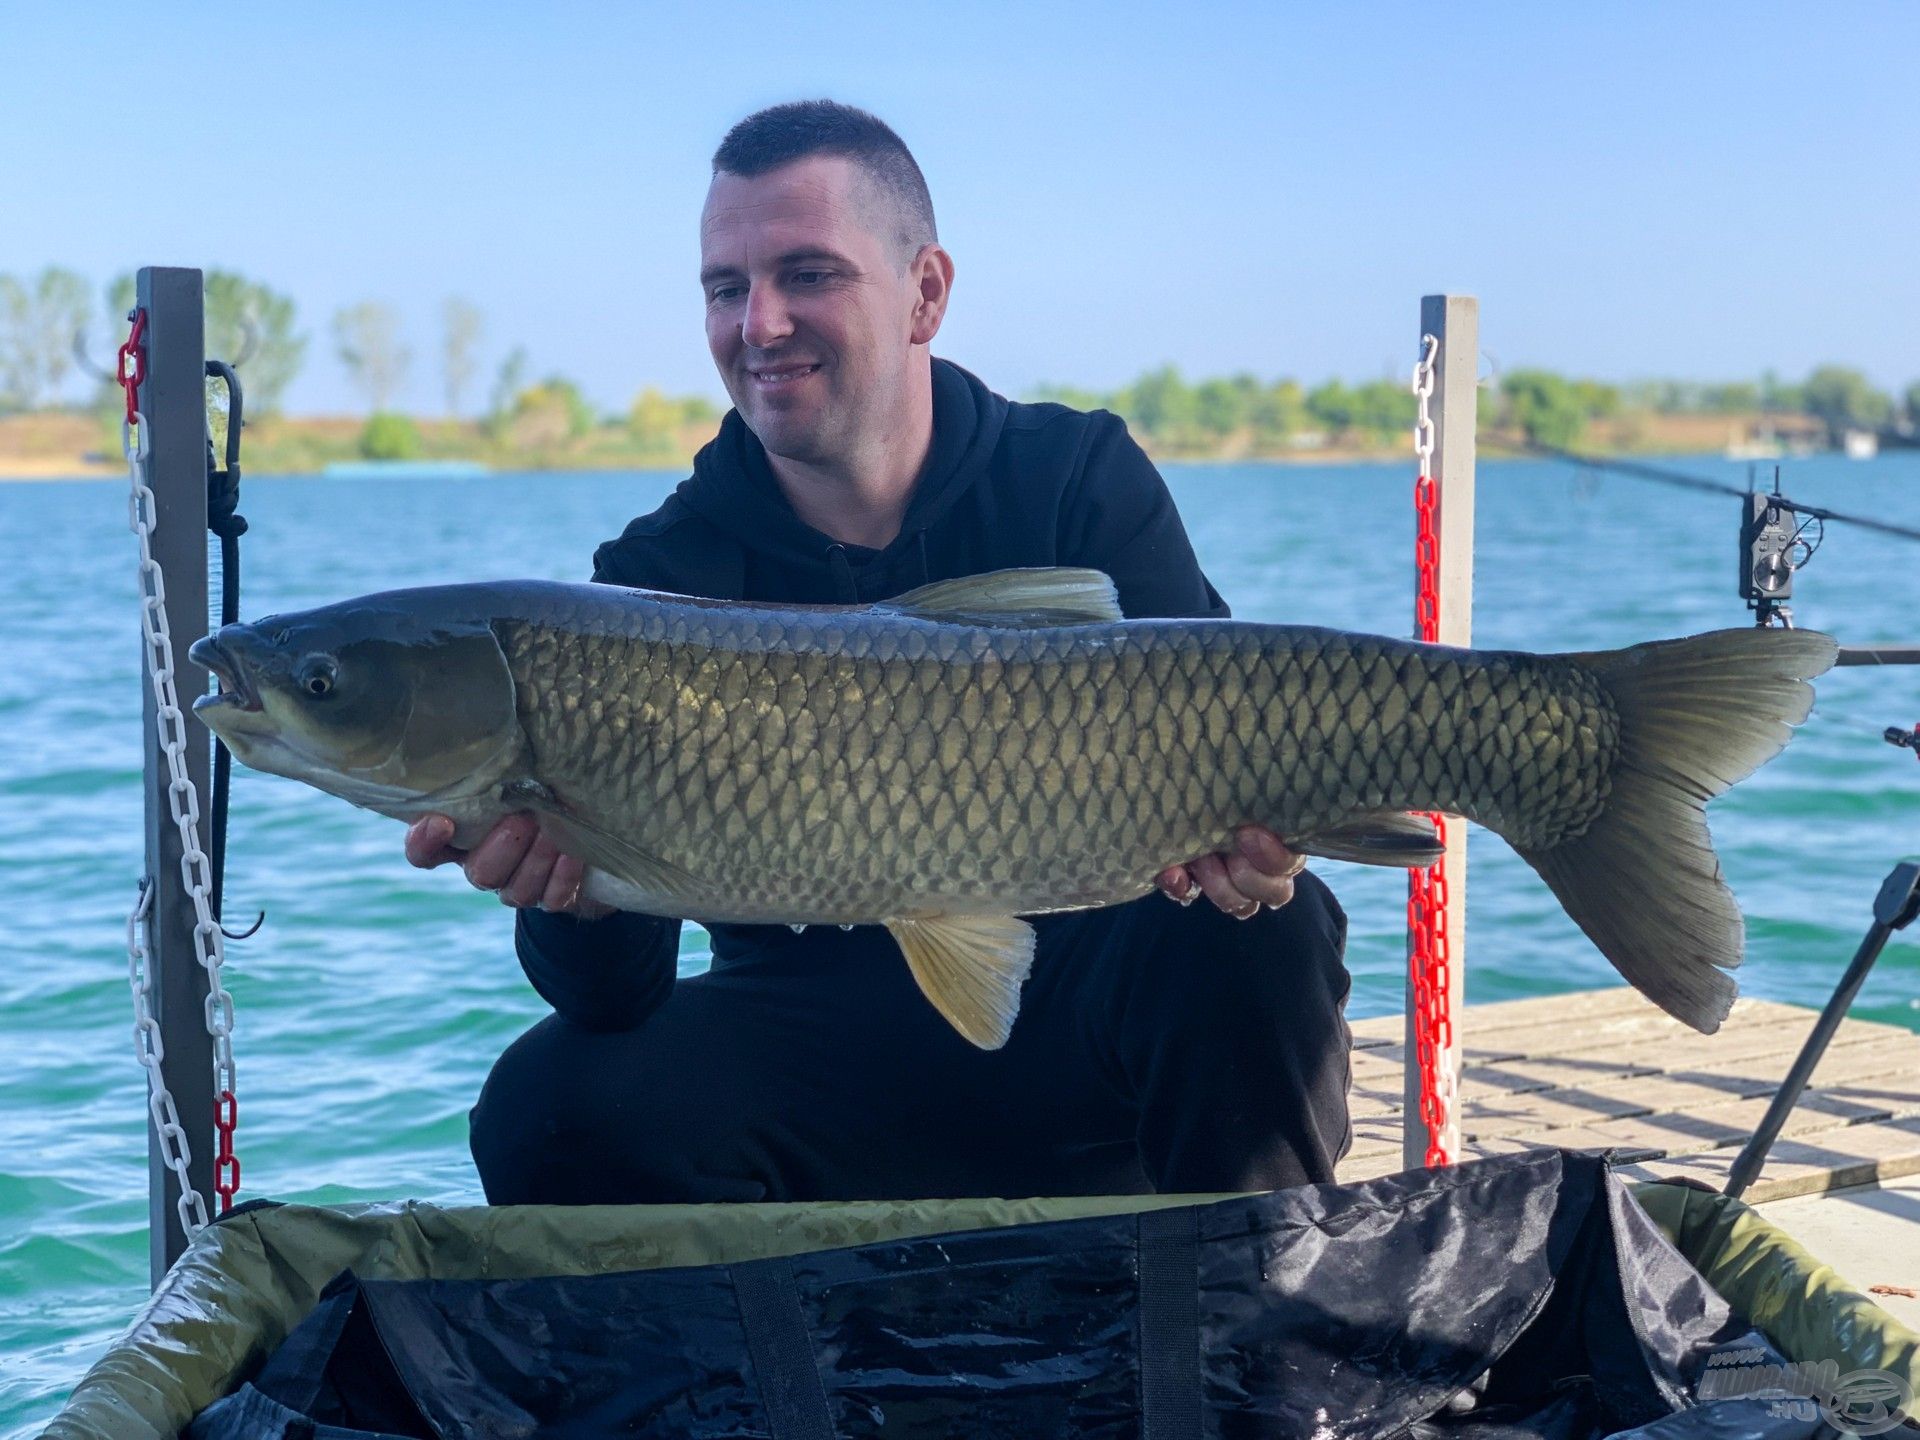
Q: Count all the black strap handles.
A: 2